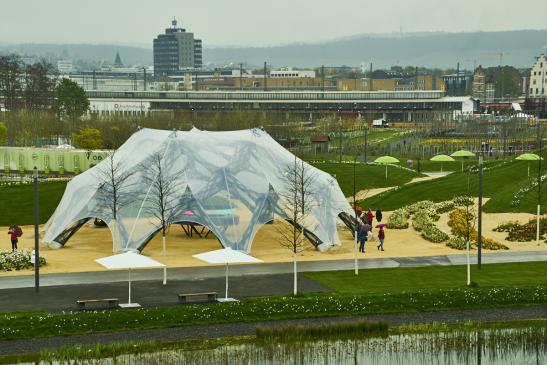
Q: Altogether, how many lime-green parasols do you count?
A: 4